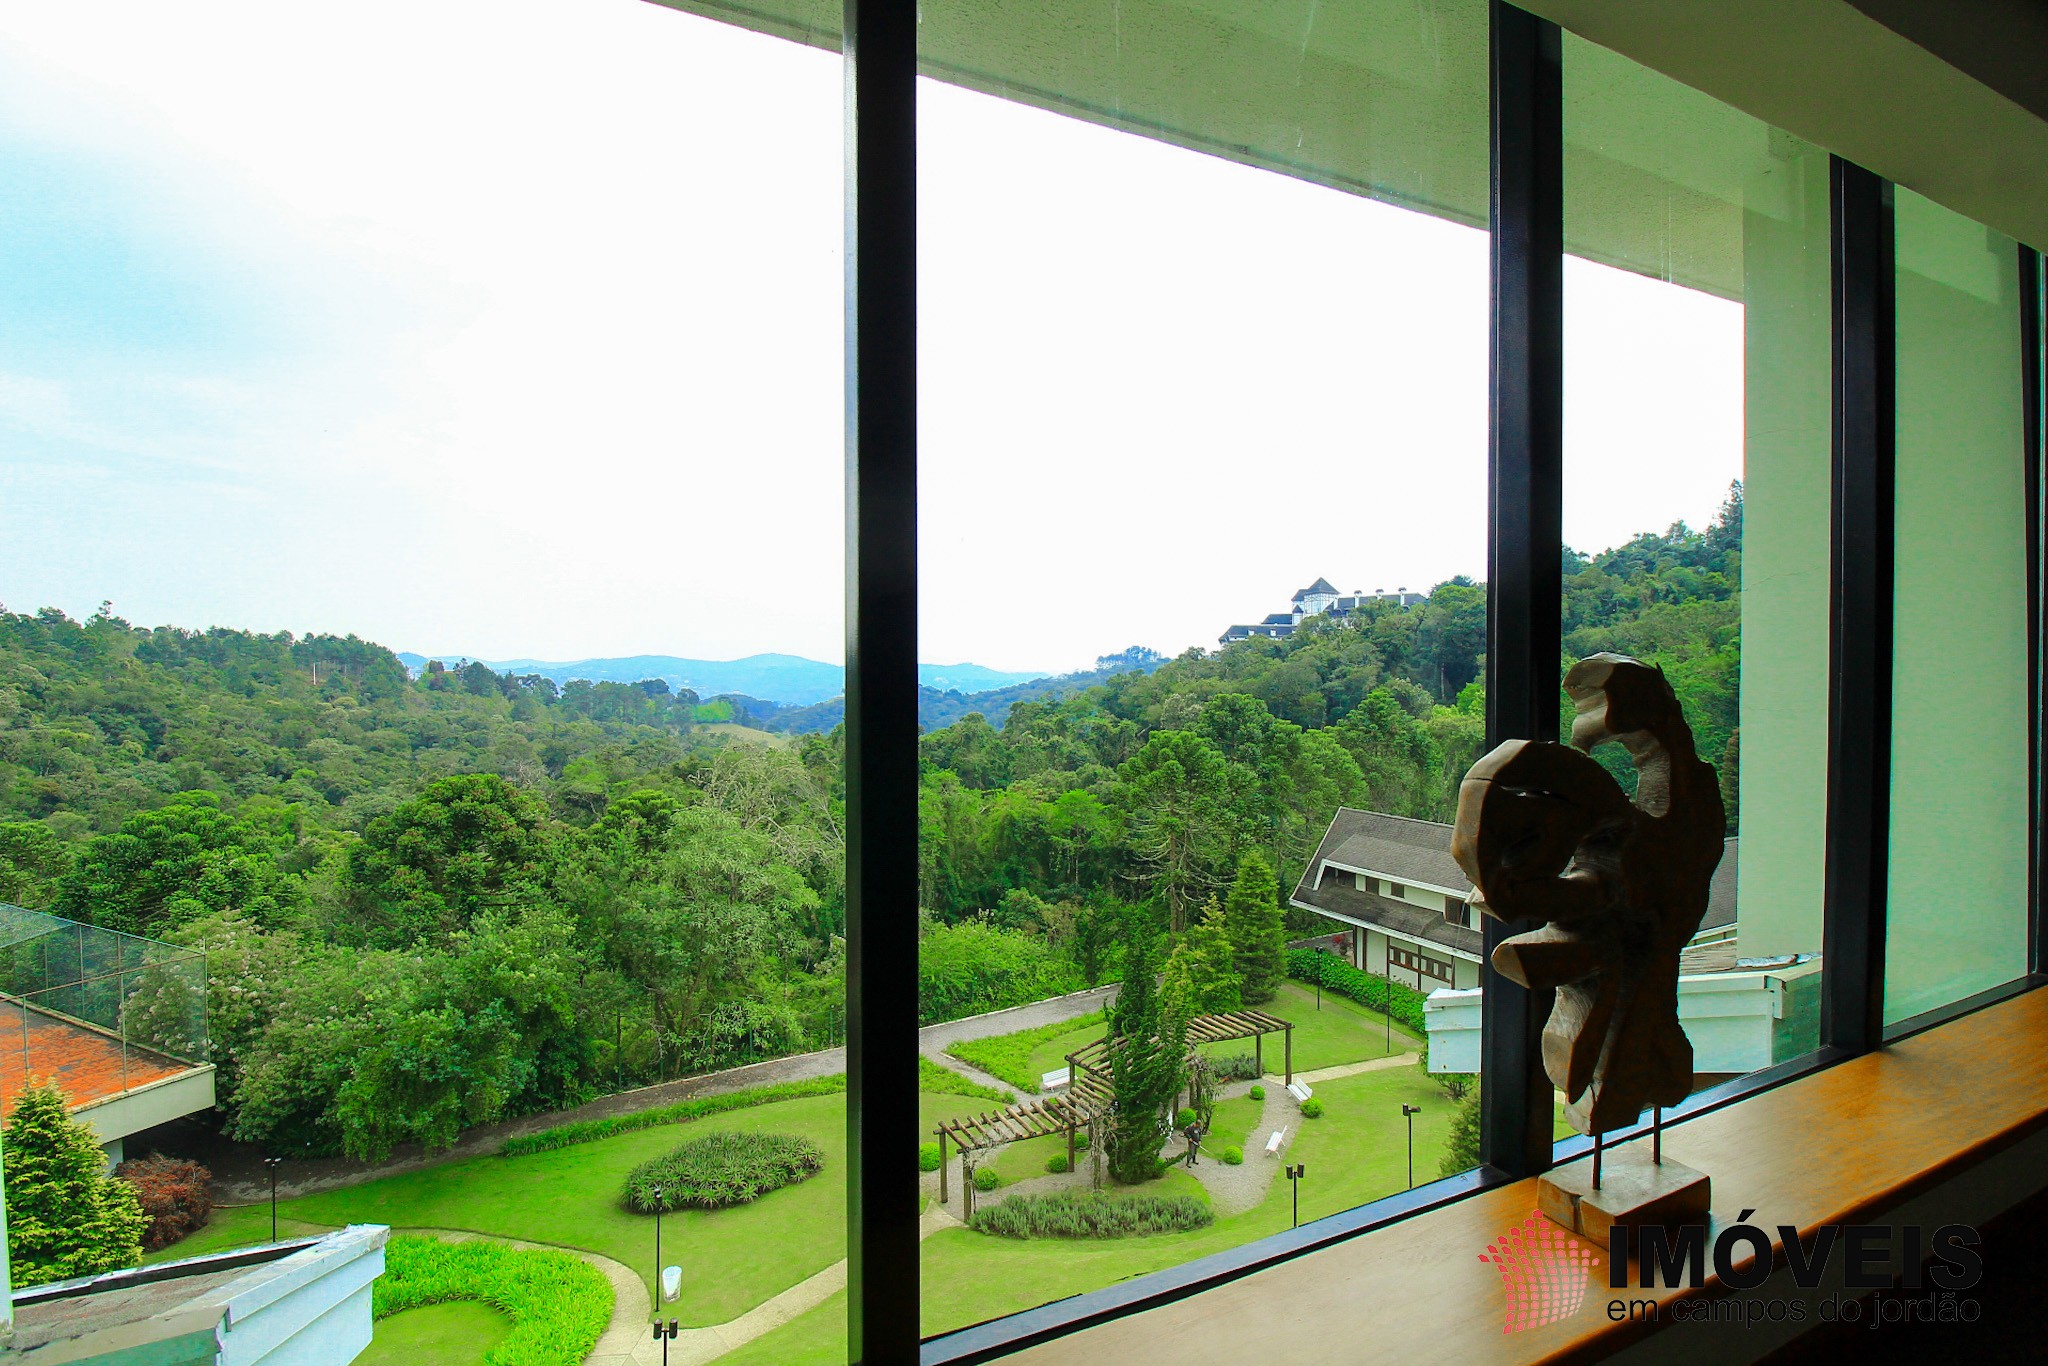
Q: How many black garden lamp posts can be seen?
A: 7